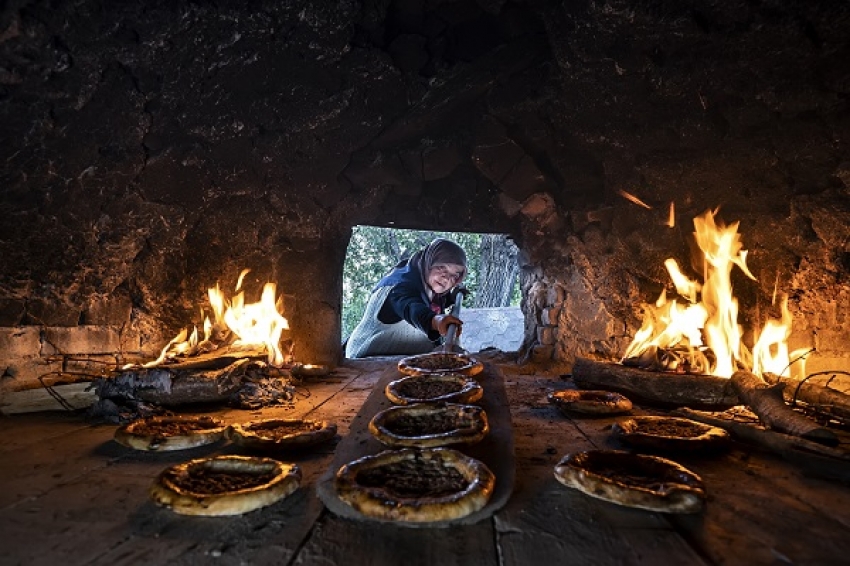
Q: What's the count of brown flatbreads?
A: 10